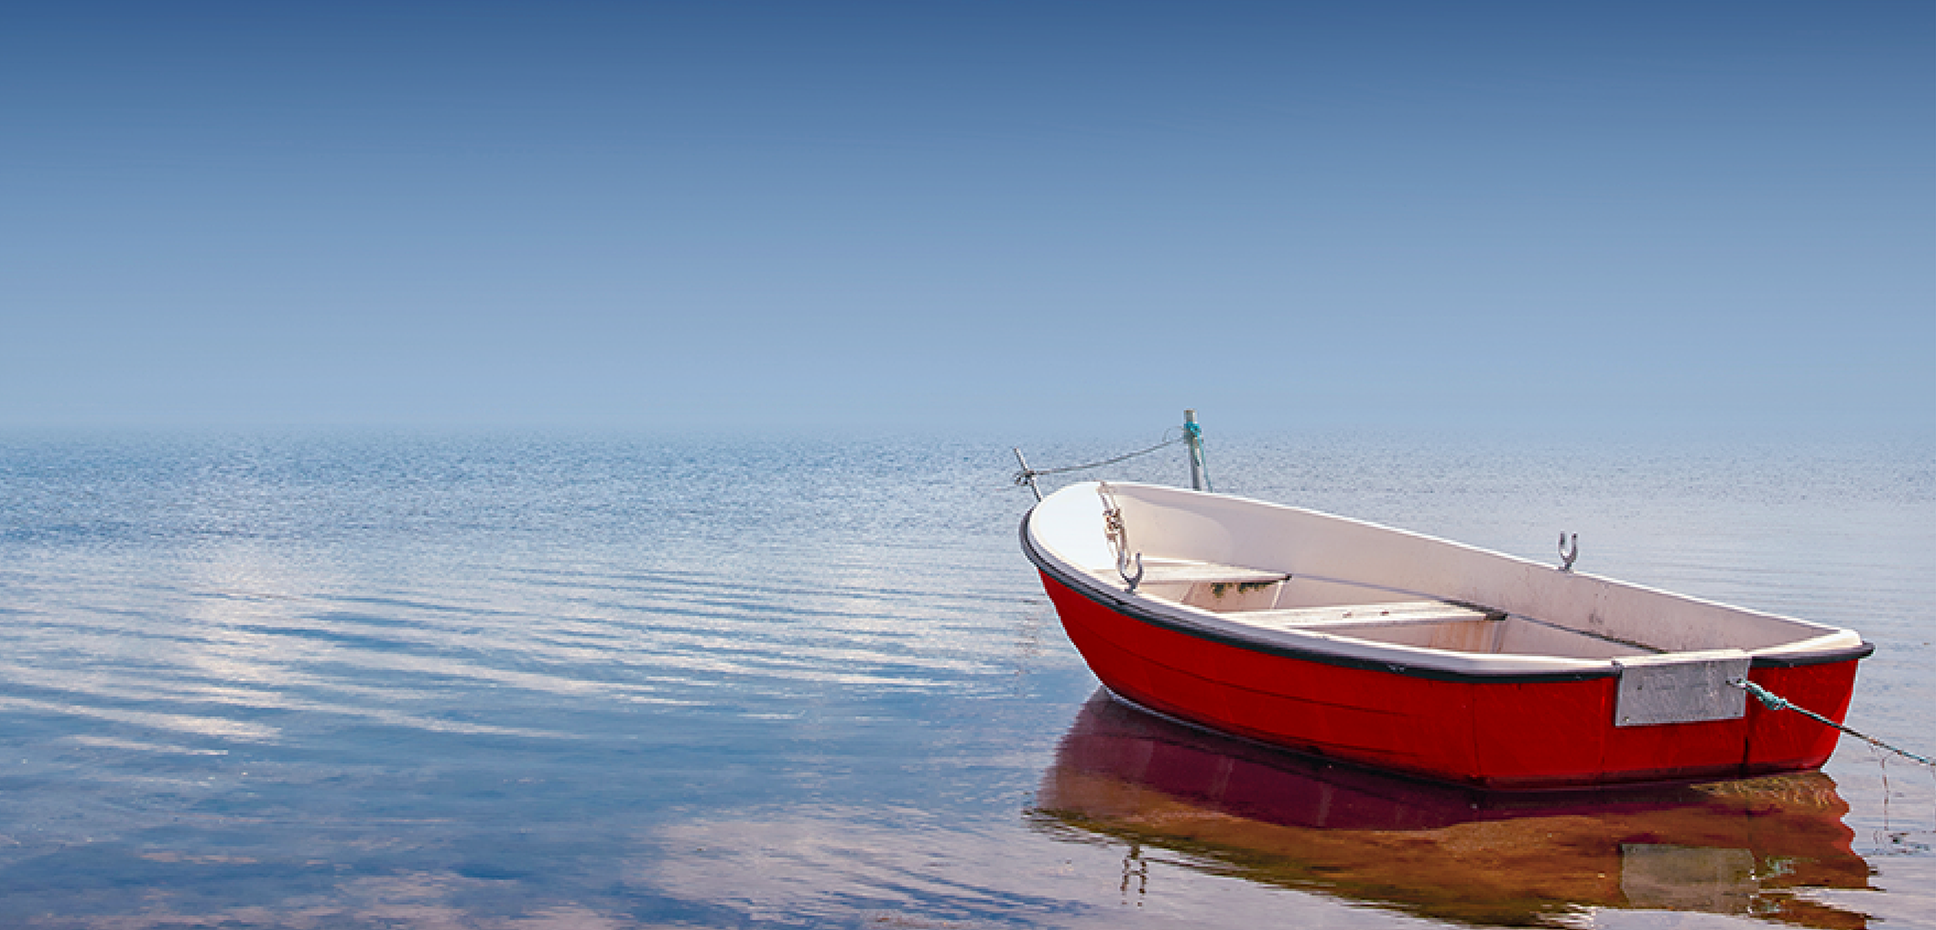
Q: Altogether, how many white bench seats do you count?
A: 2